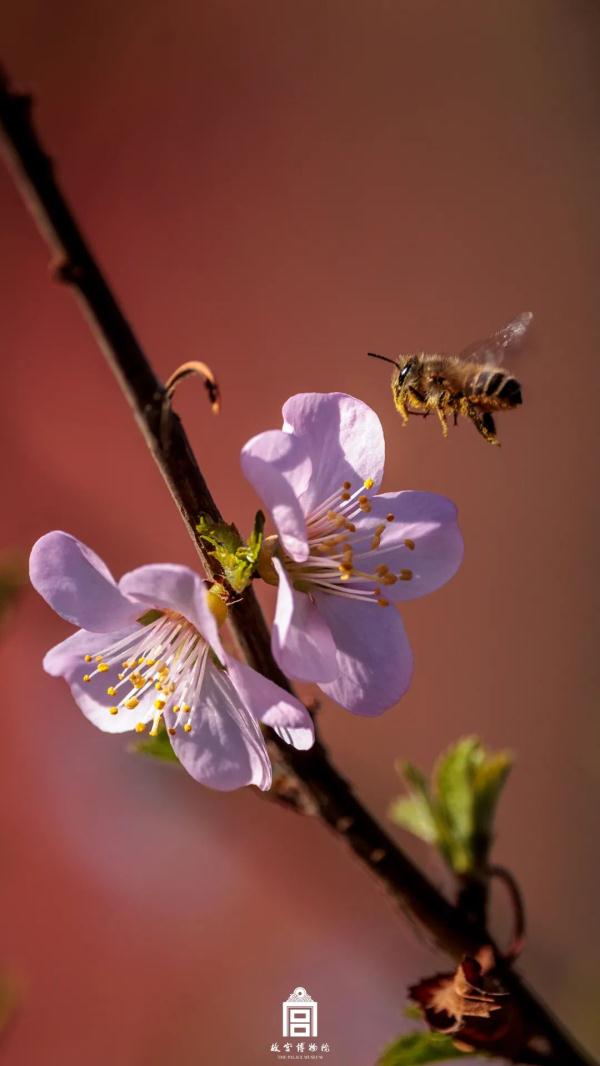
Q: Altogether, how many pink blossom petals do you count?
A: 10